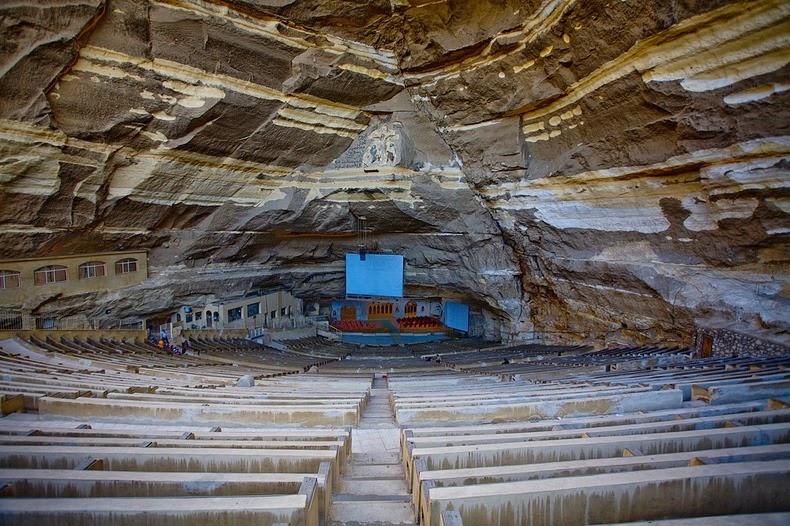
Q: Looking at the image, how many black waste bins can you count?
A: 0